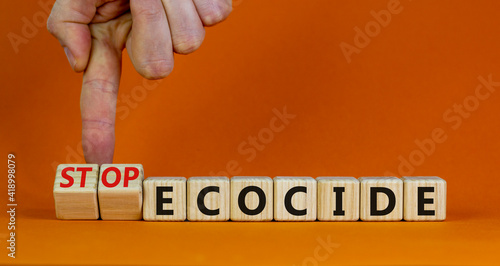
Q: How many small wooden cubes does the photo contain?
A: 9